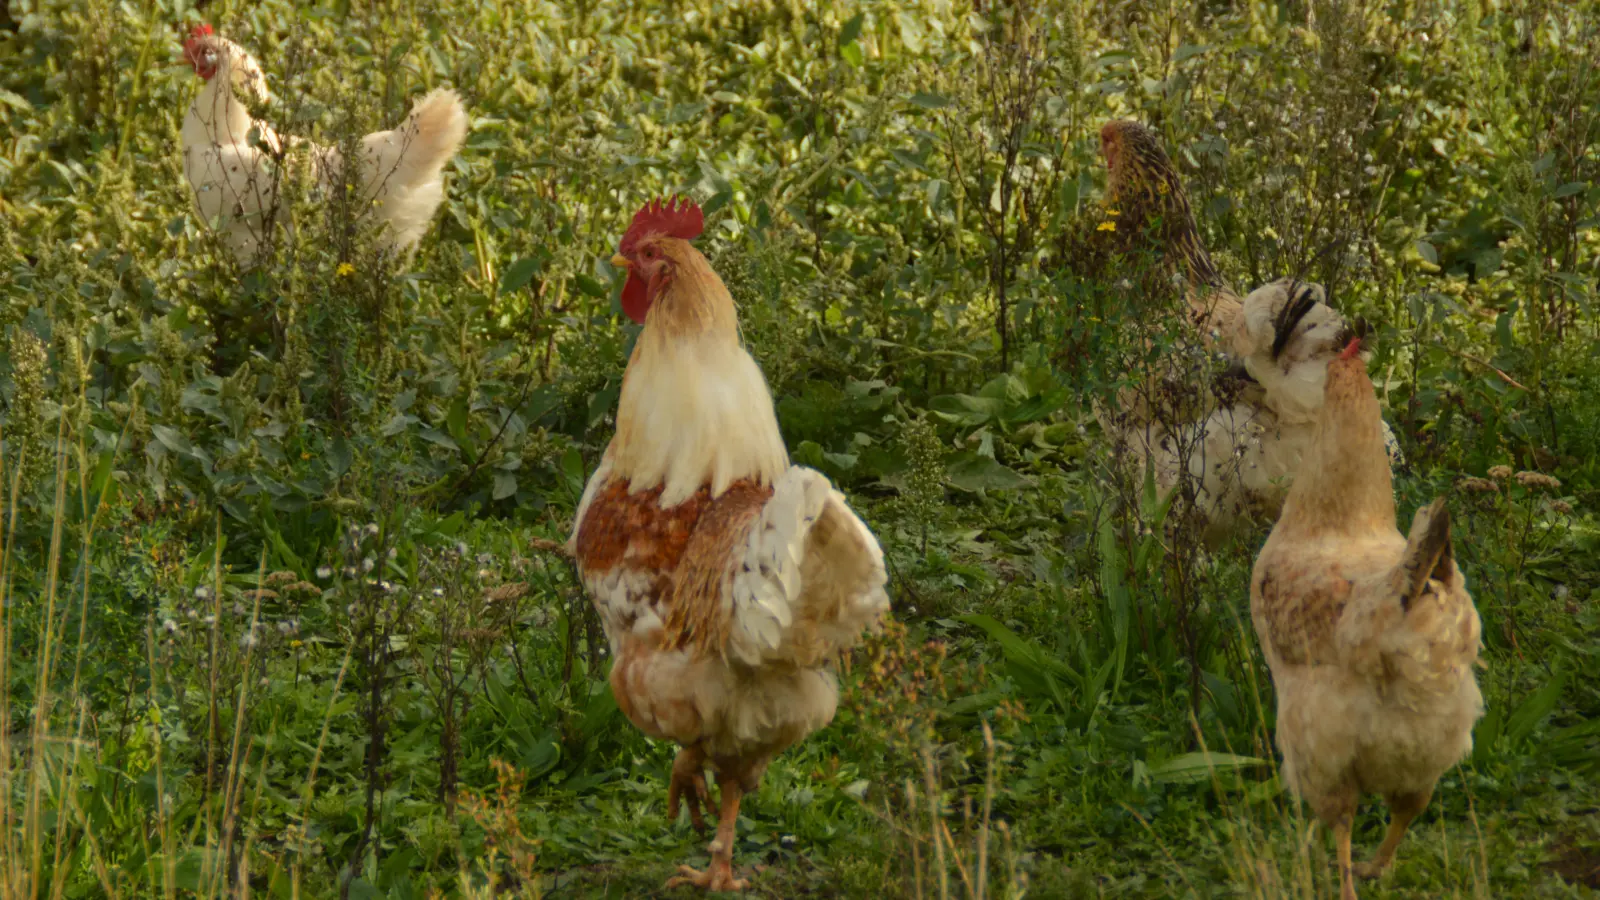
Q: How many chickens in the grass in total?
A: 4